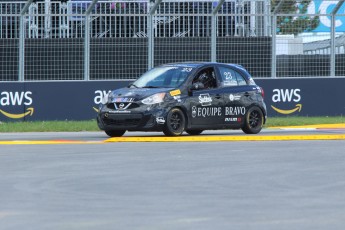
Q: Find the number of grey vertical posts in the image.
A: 6